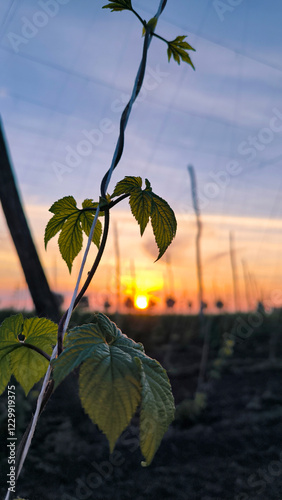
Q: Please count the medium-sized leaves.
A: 2